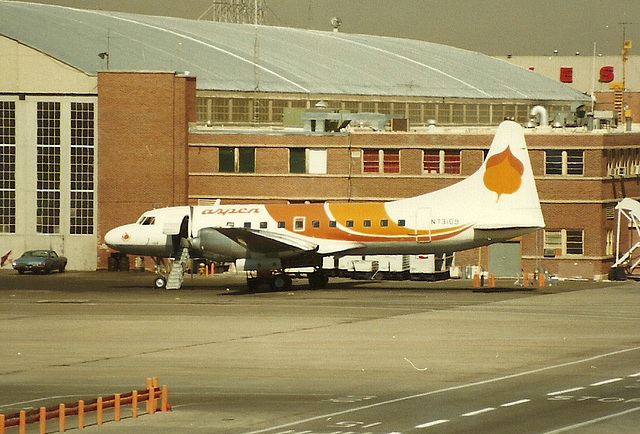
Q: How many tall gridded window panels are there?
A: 3